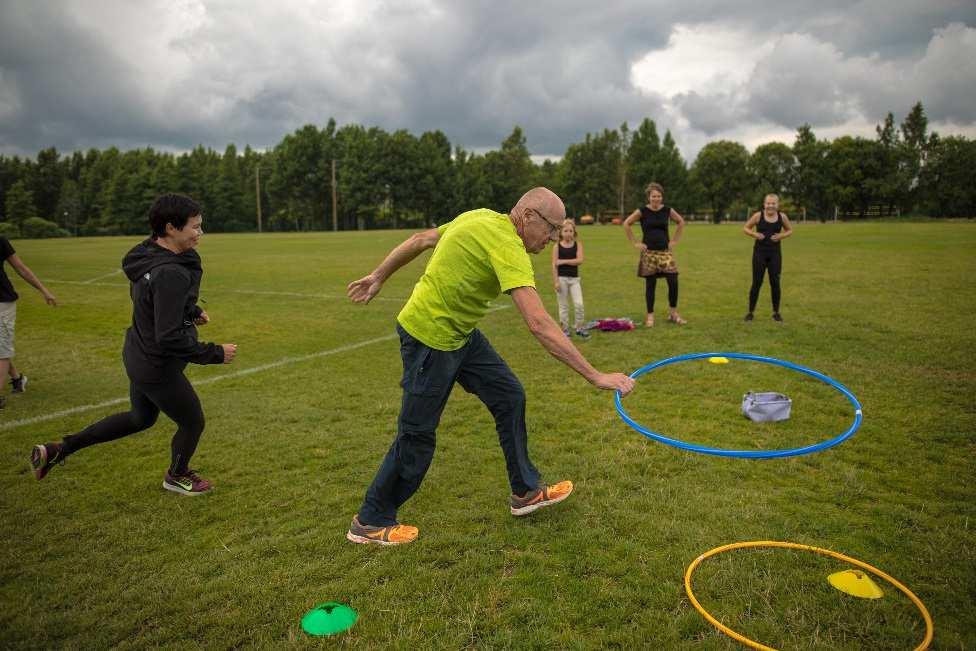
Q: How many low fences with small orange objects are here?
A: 1